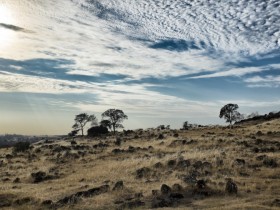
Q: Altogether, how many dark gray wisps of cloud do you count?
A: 1